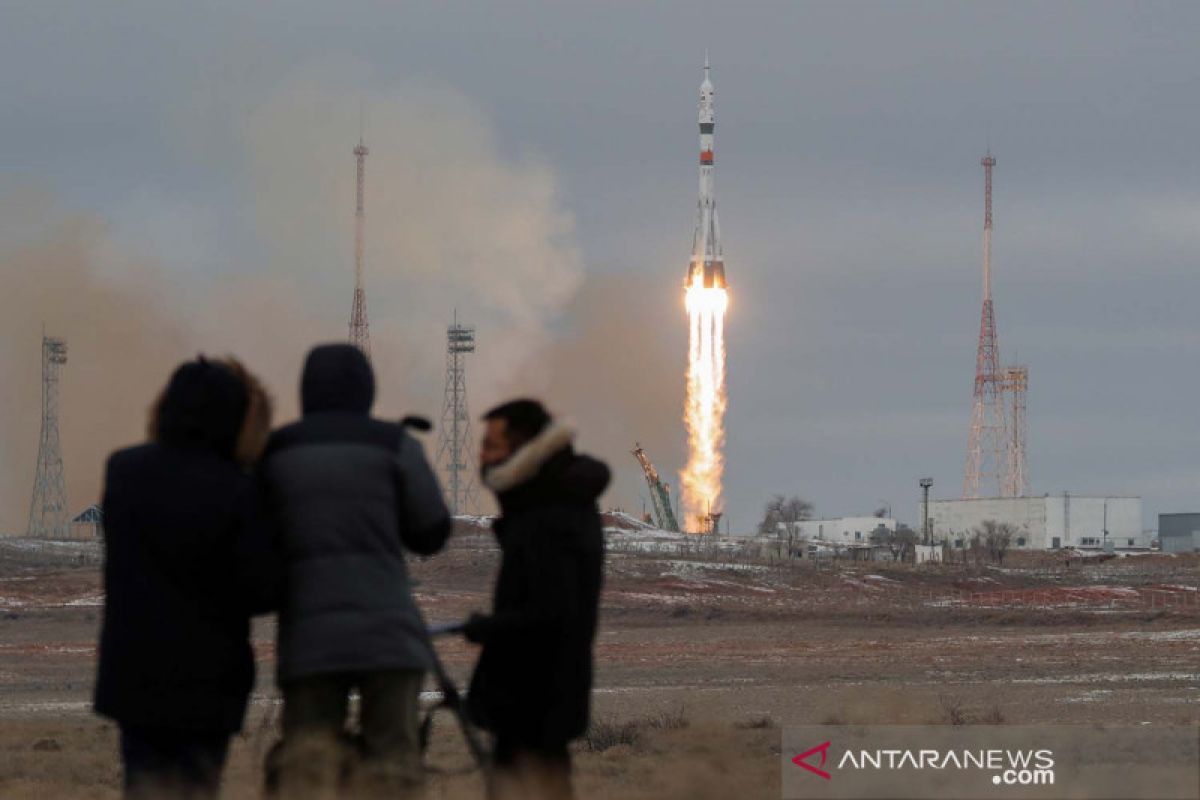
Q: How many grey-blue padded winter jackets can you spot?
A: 1